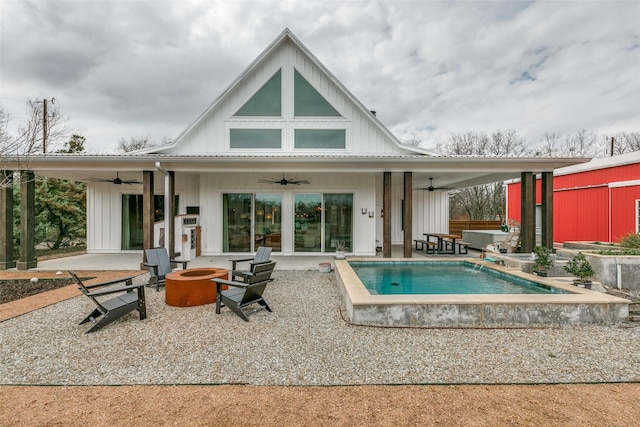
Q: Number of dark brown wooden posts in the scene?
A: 8